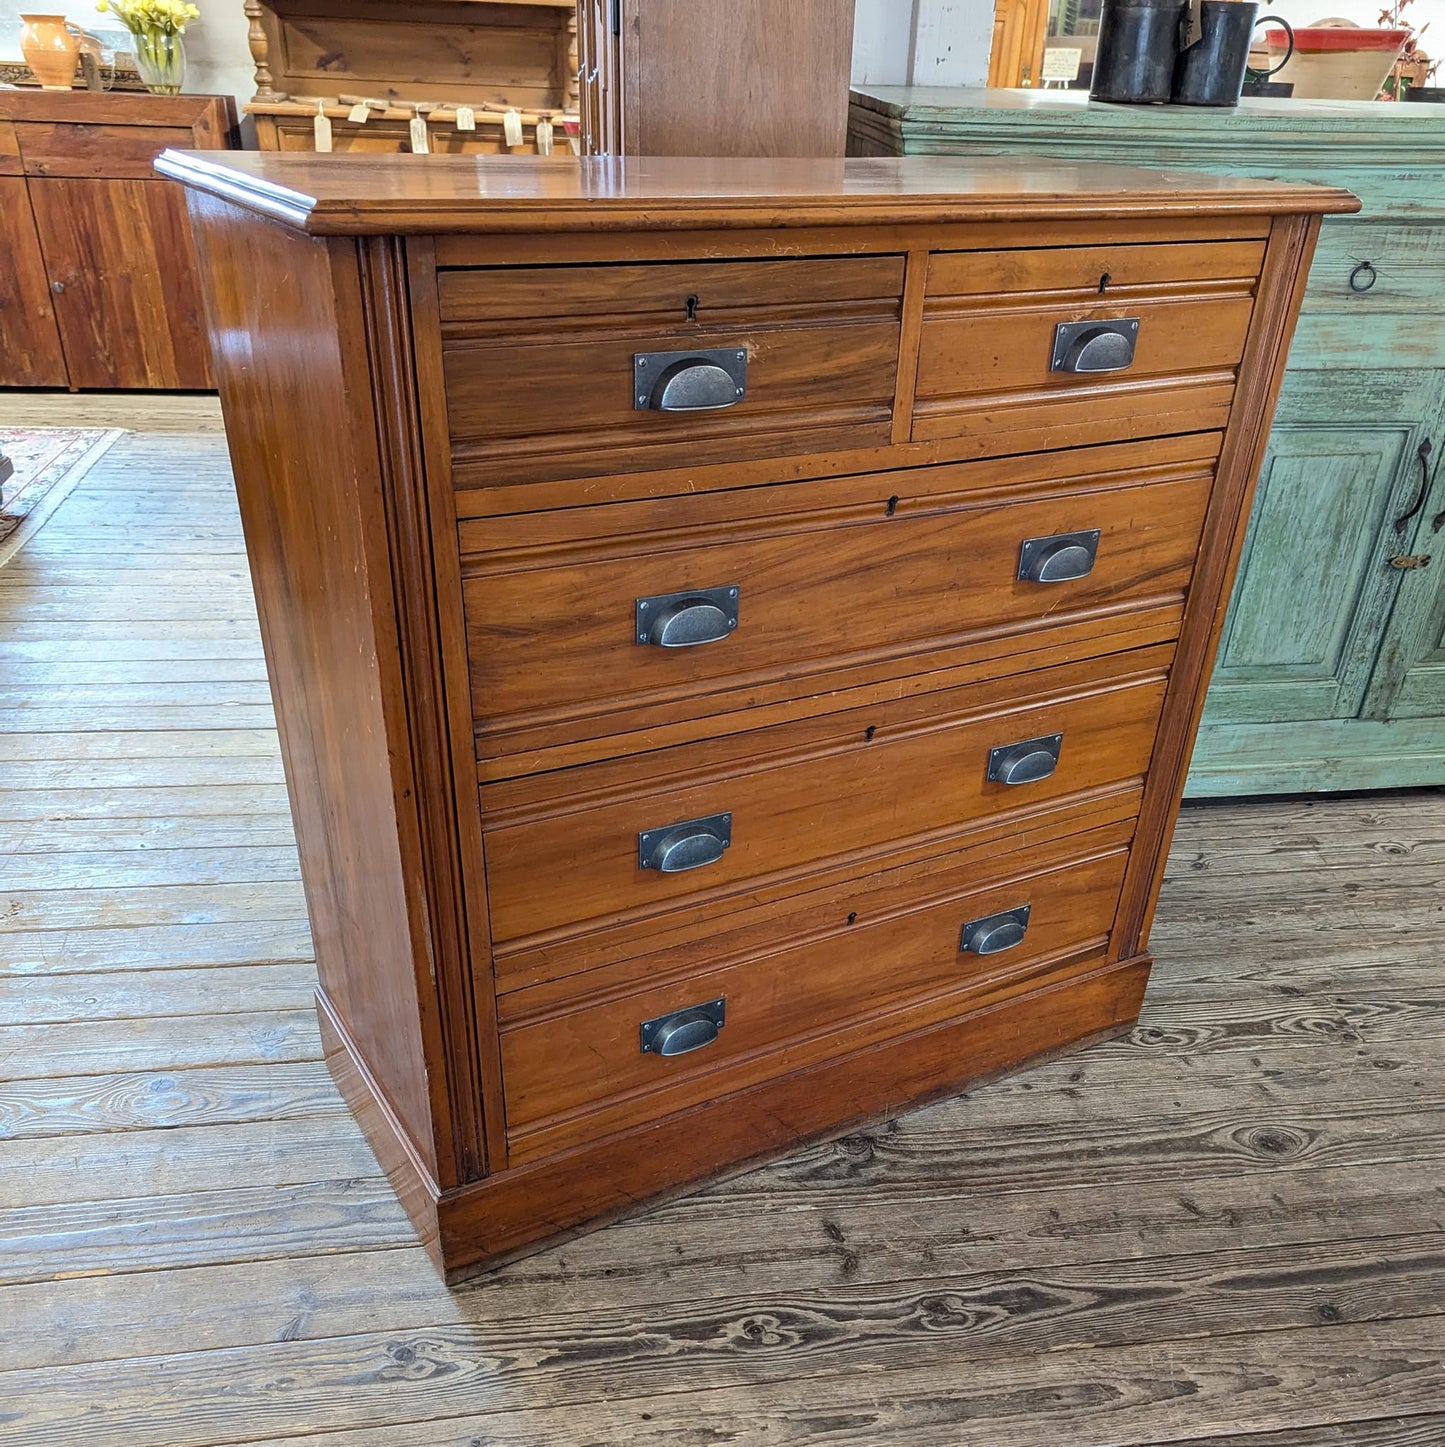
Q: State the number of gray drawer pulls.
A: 8